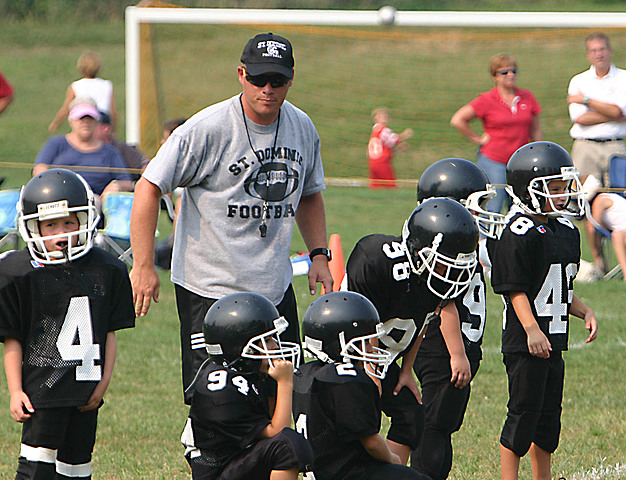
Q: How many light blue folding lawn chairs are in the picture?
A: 2